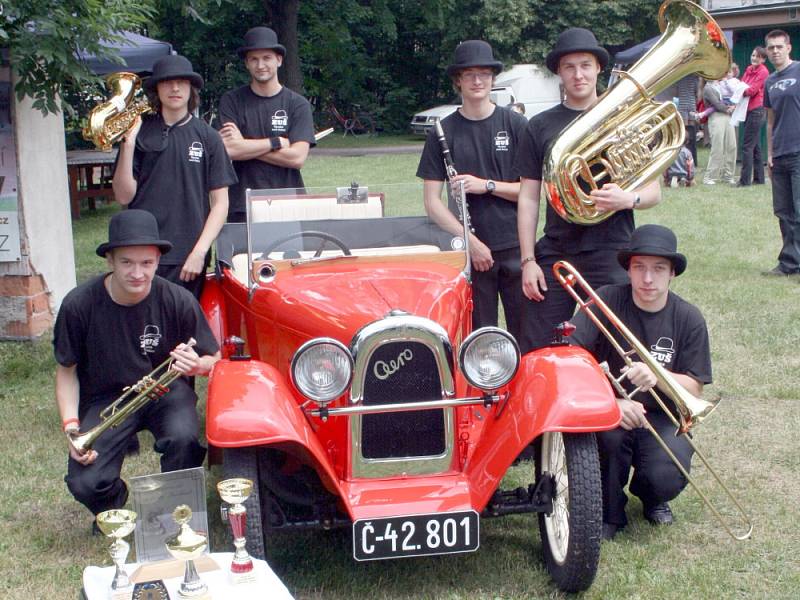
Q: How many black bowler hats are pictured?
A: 6